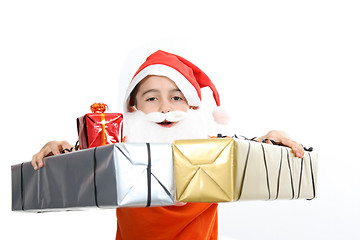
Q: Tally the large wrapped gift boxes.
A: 2